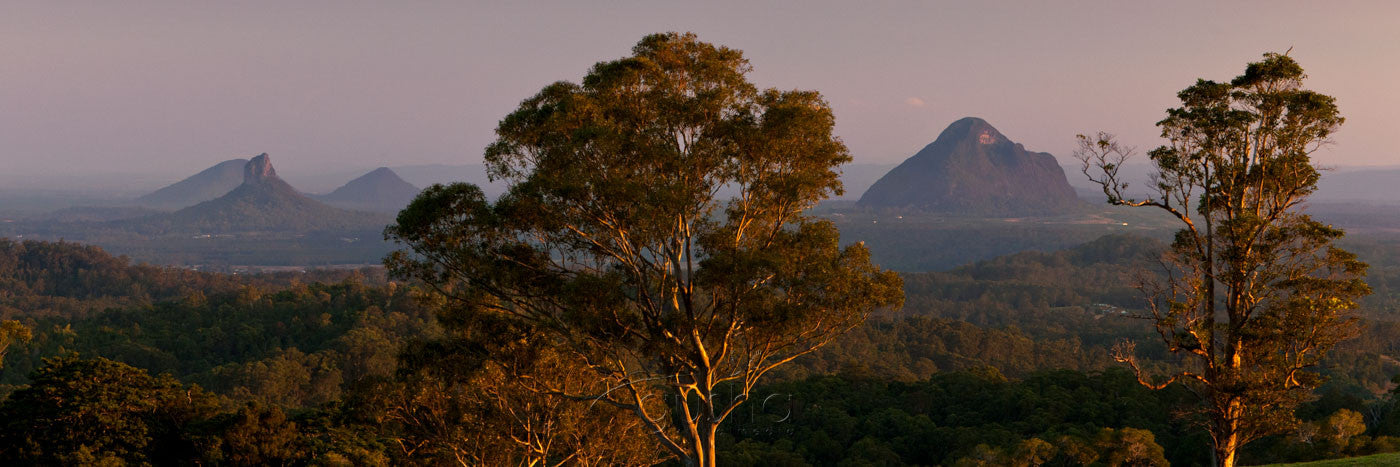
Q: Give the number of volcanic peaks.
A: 4